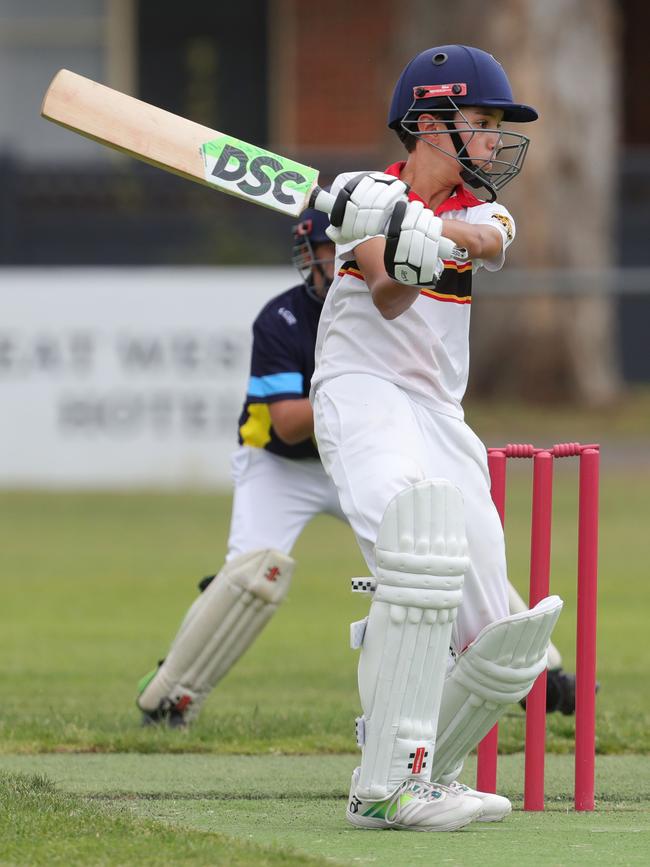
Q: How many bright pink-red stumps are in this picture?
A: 3